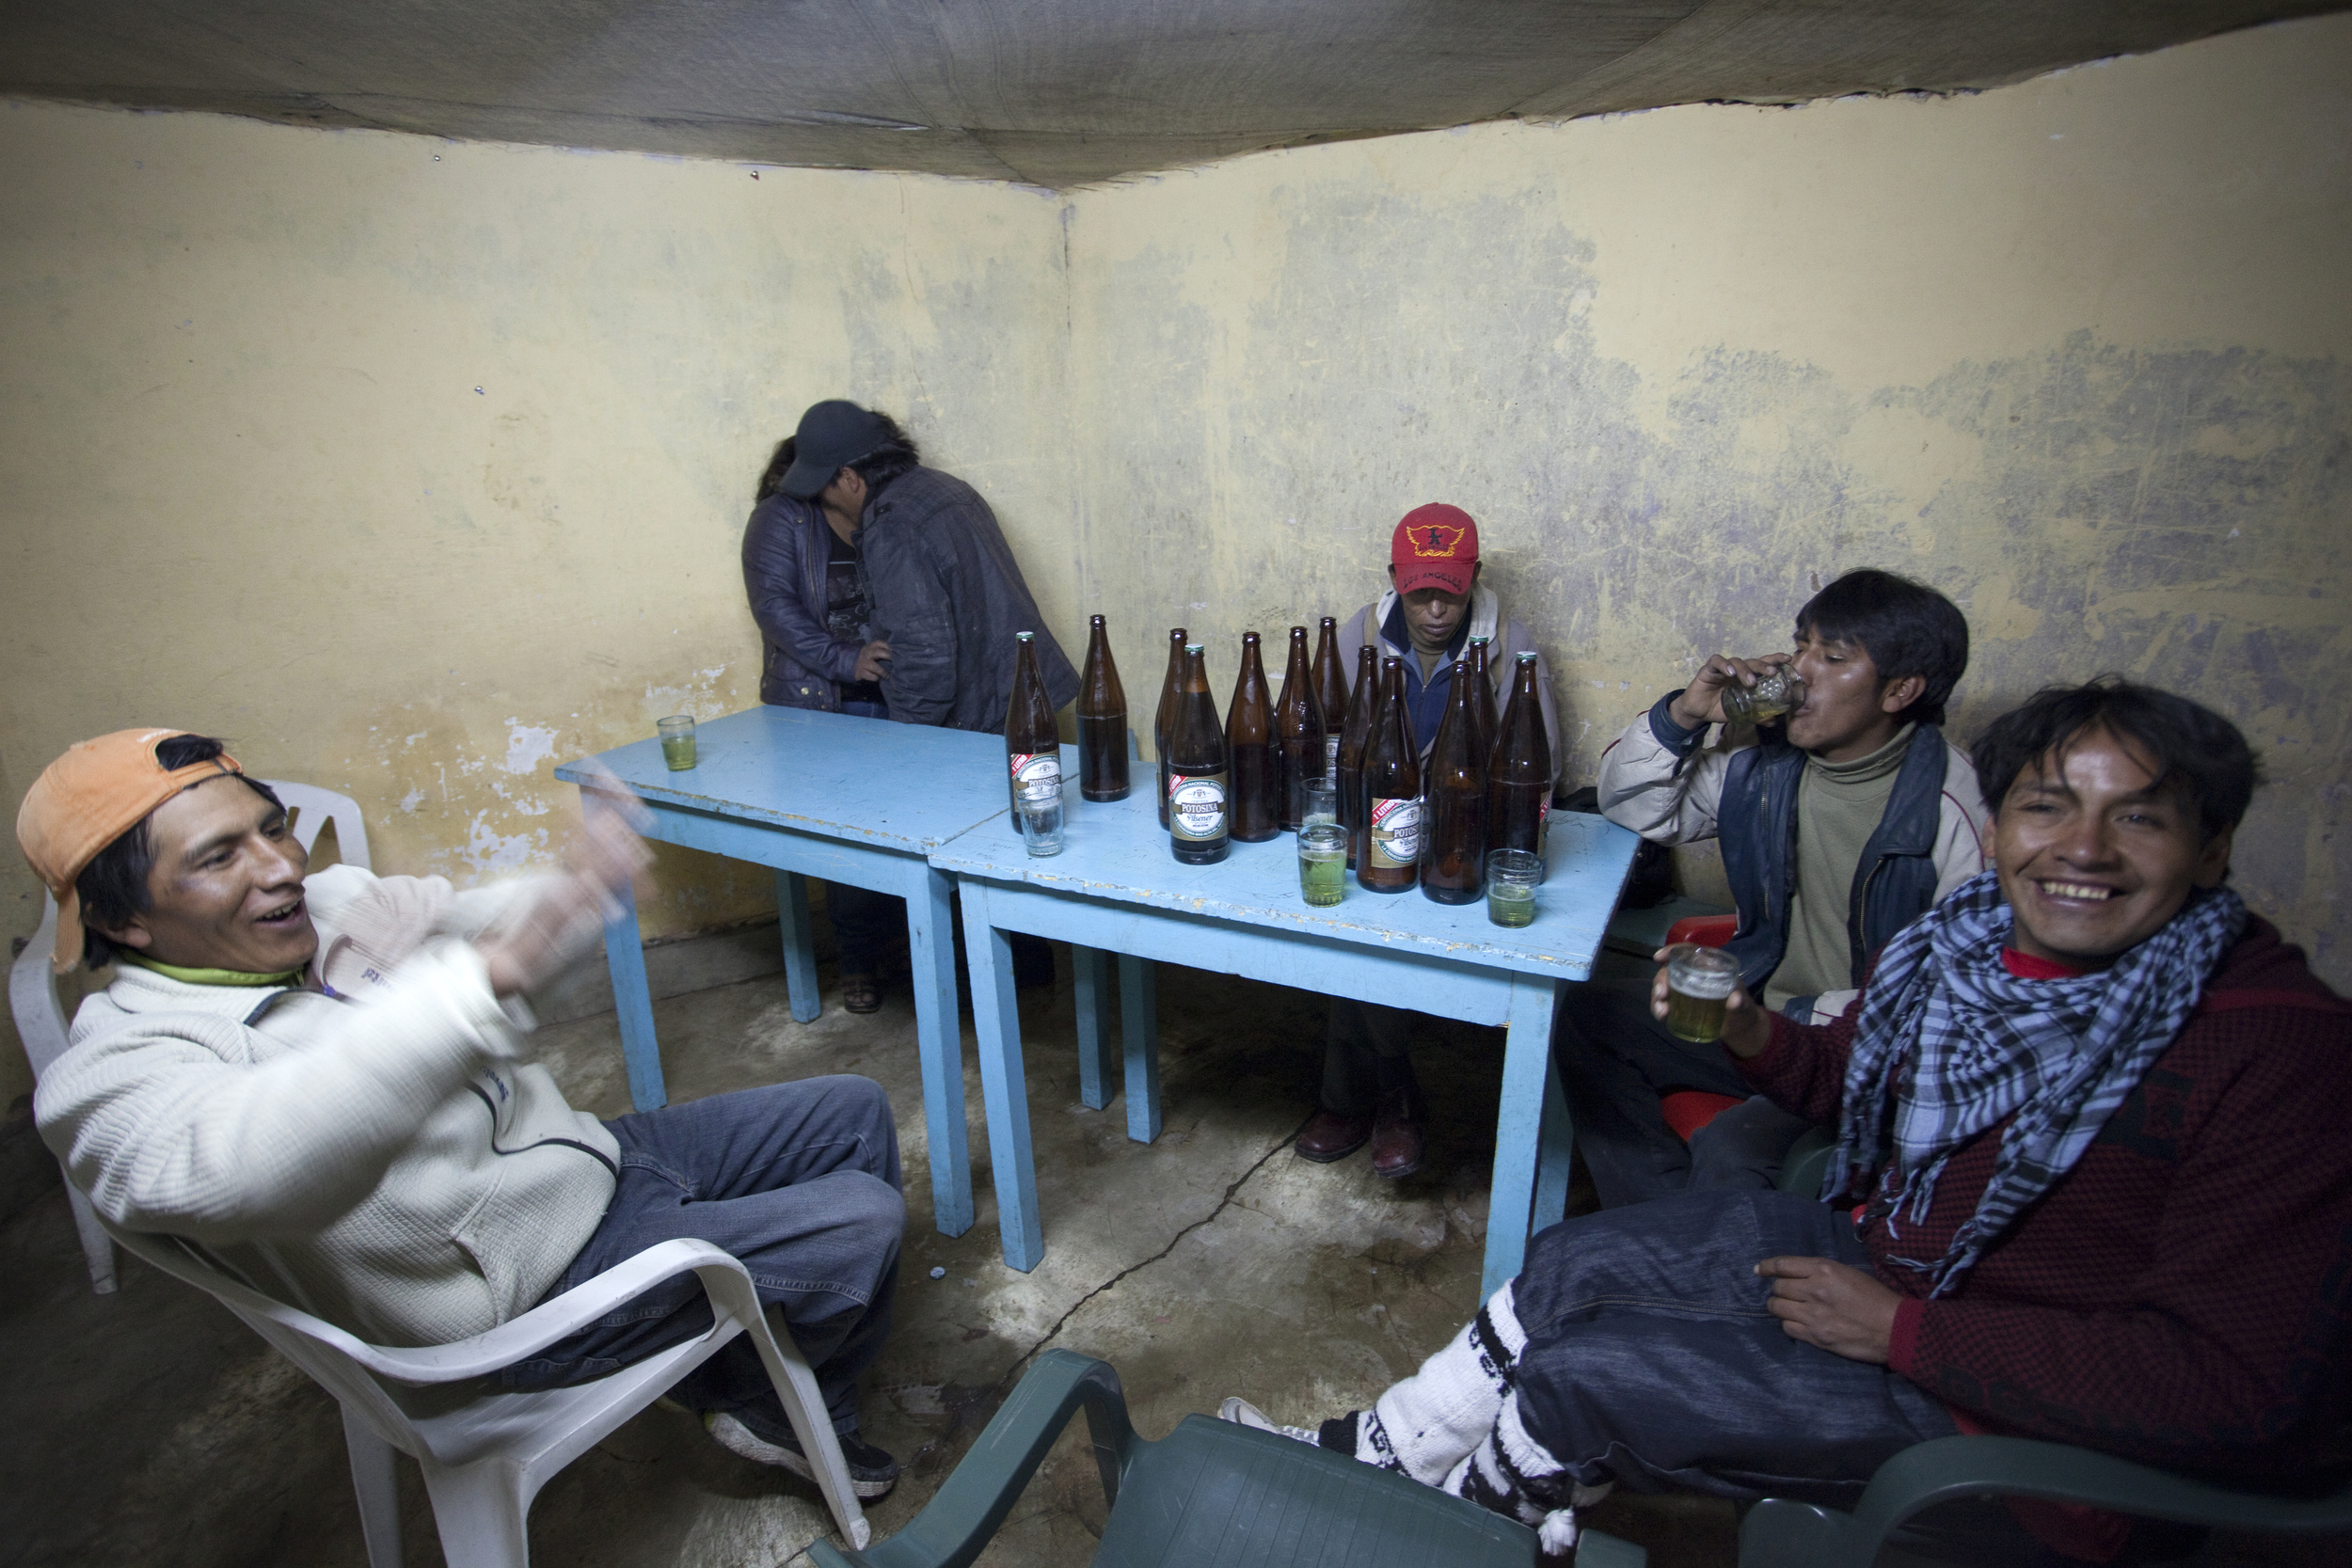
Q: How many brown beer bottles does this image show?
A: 12